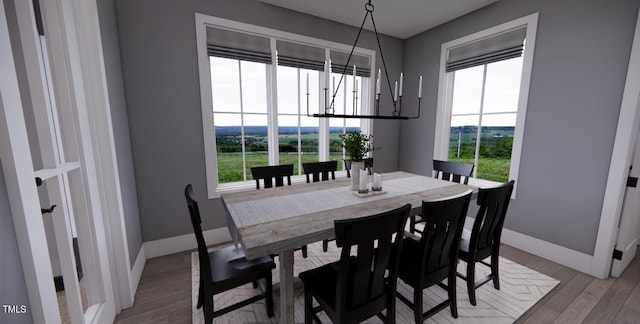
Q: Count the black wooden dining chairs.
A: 8